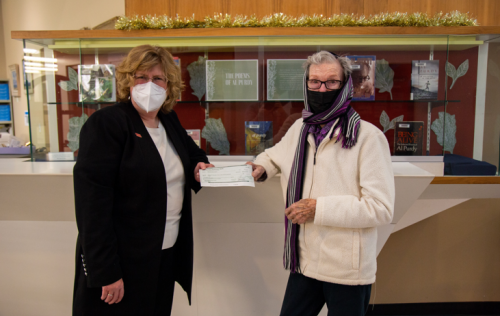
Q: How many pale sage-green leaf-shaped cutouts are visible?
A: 8